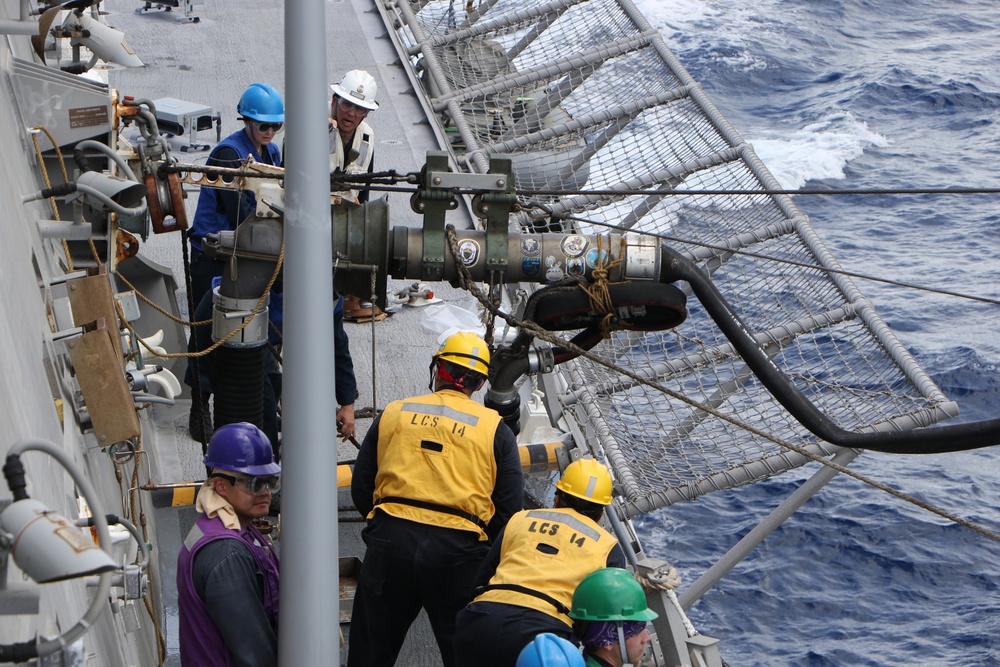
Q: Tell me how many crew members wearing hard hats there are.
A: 7